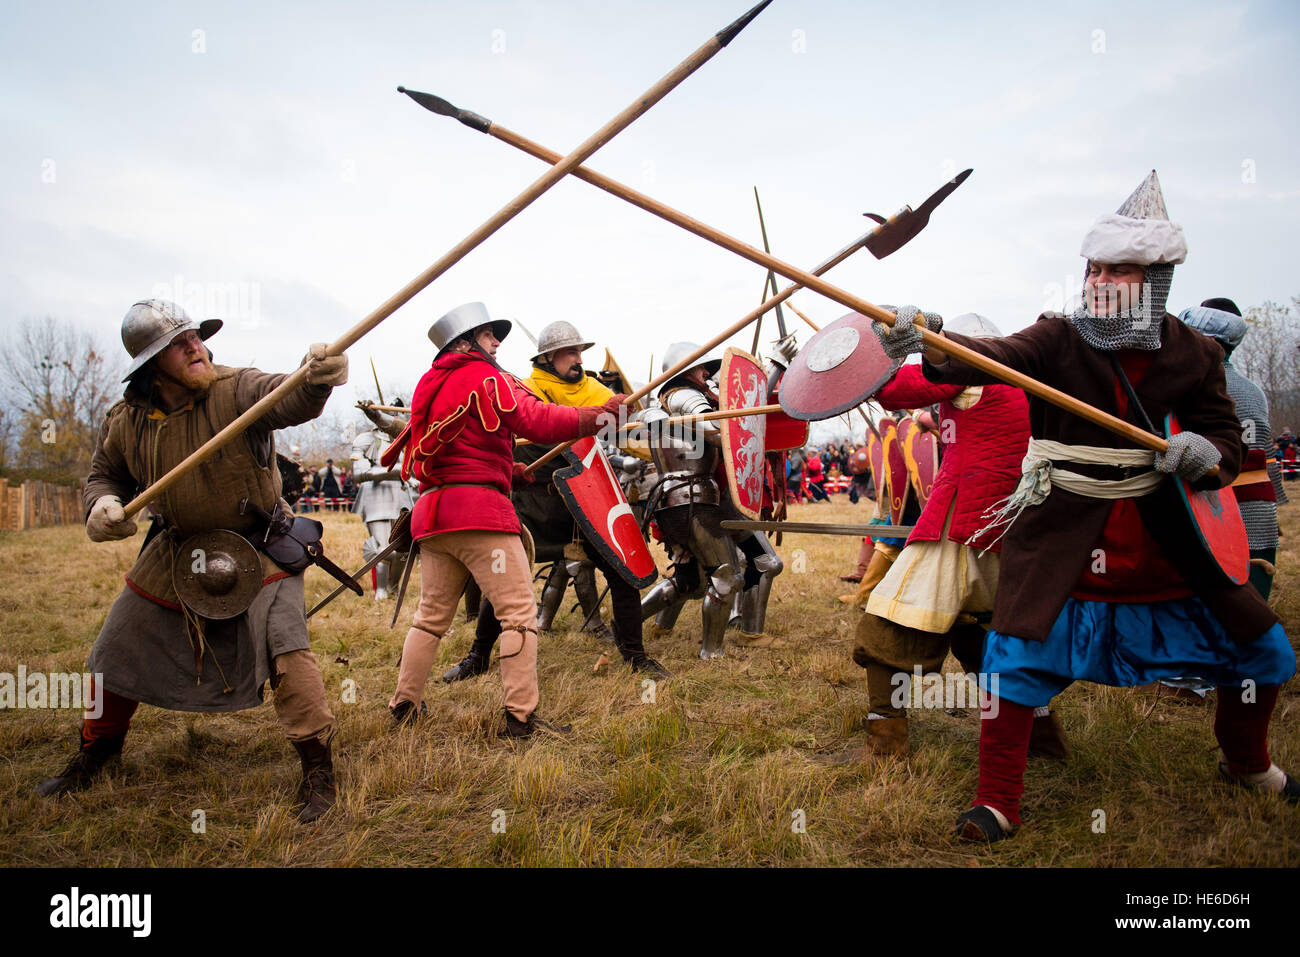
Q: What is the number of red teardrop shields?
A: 3